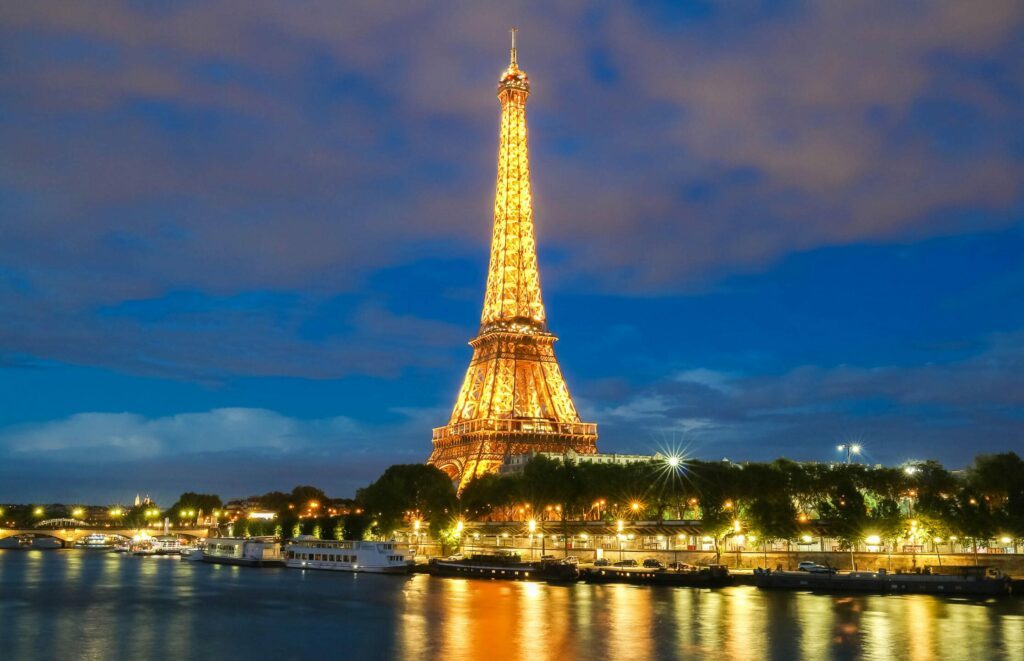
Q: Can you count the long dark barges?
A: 3